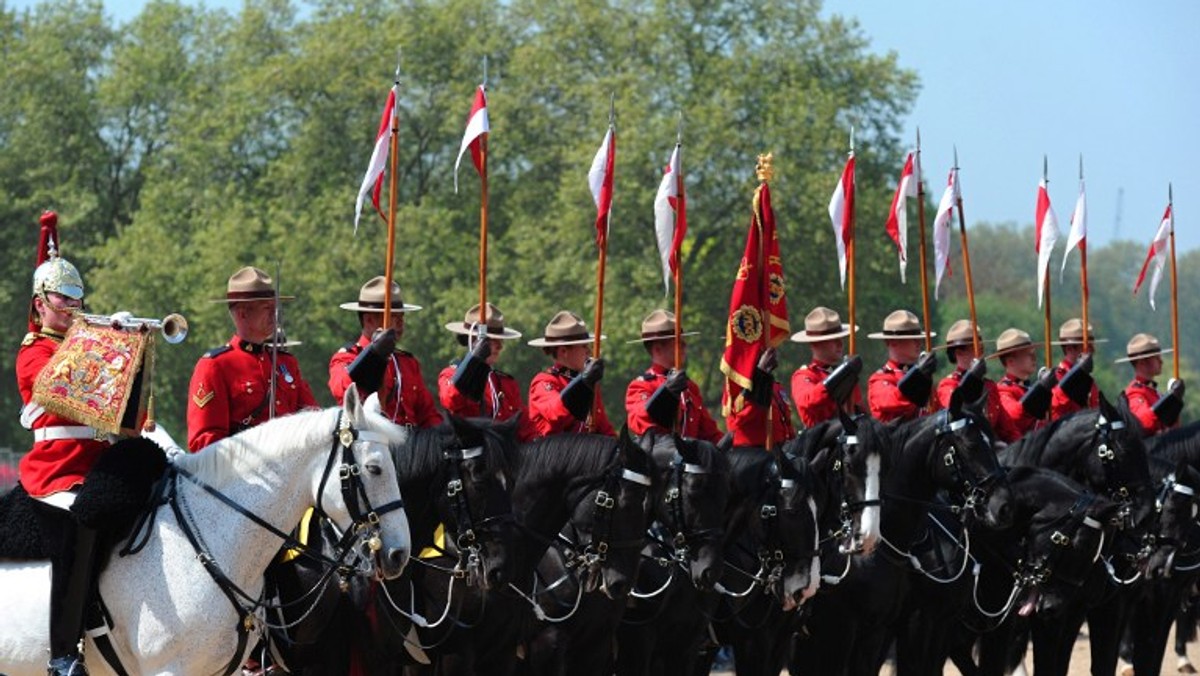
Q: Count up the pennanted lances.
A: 10